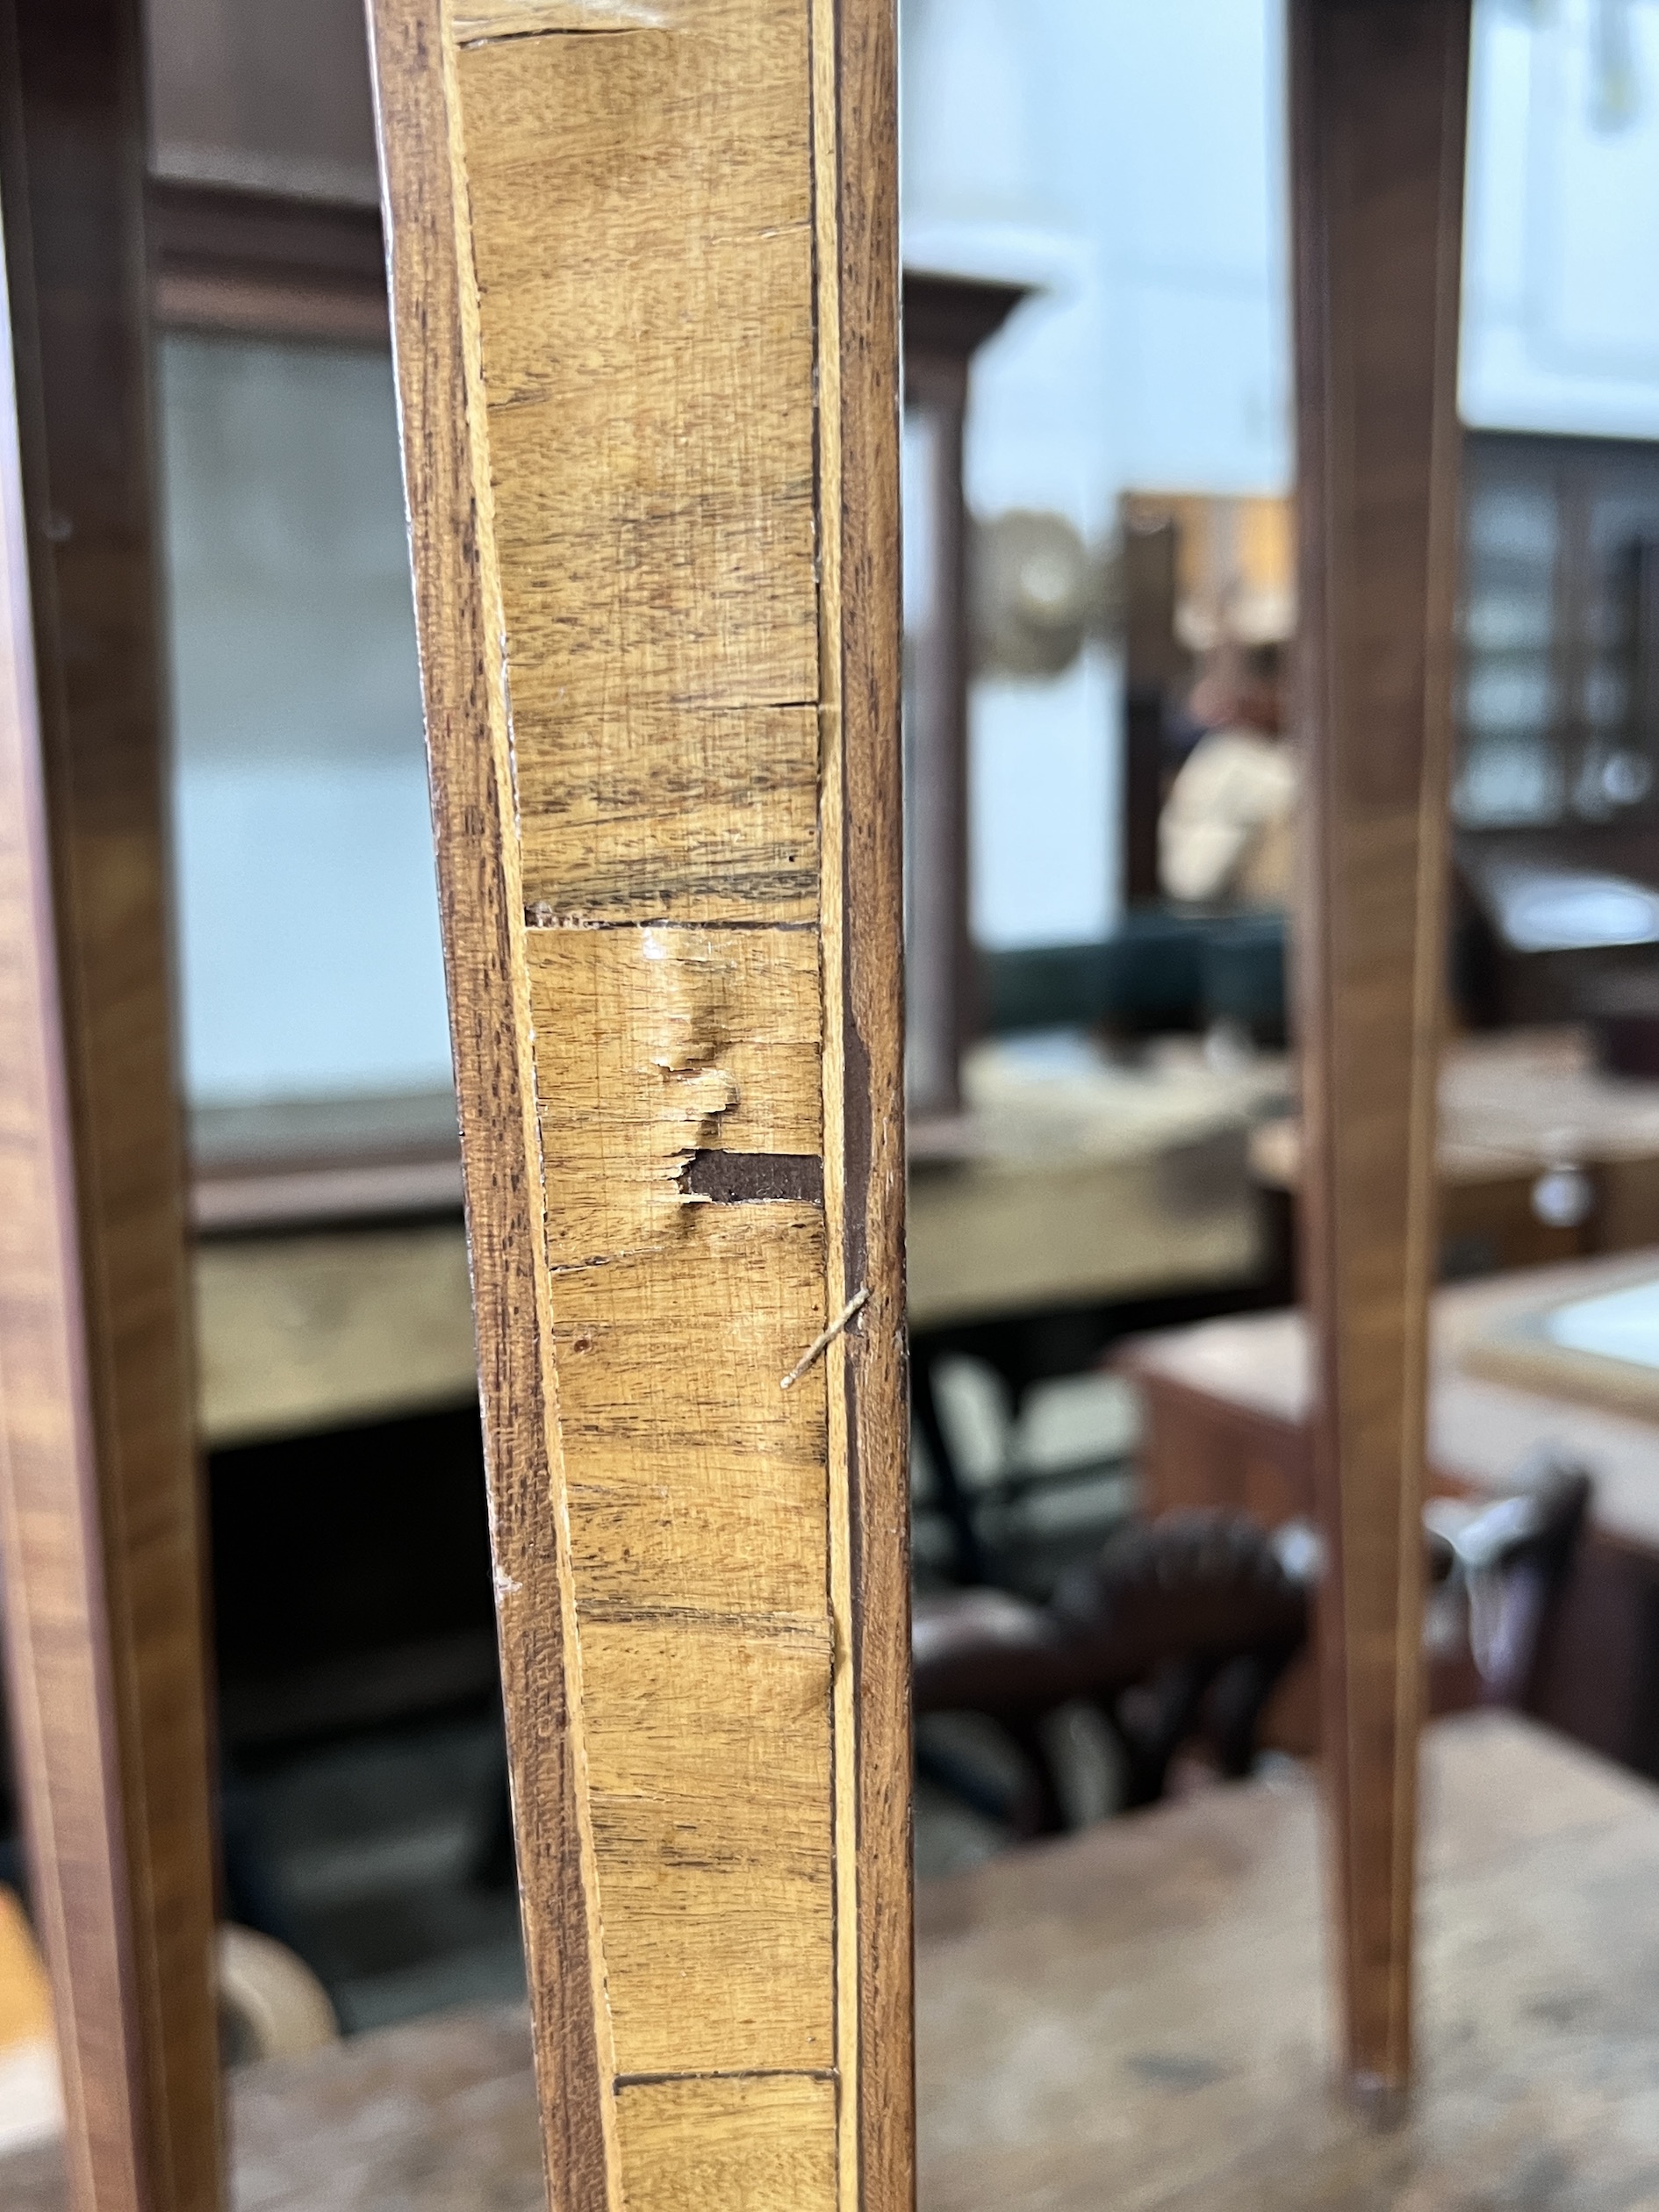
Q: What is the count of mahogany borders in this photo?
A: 2